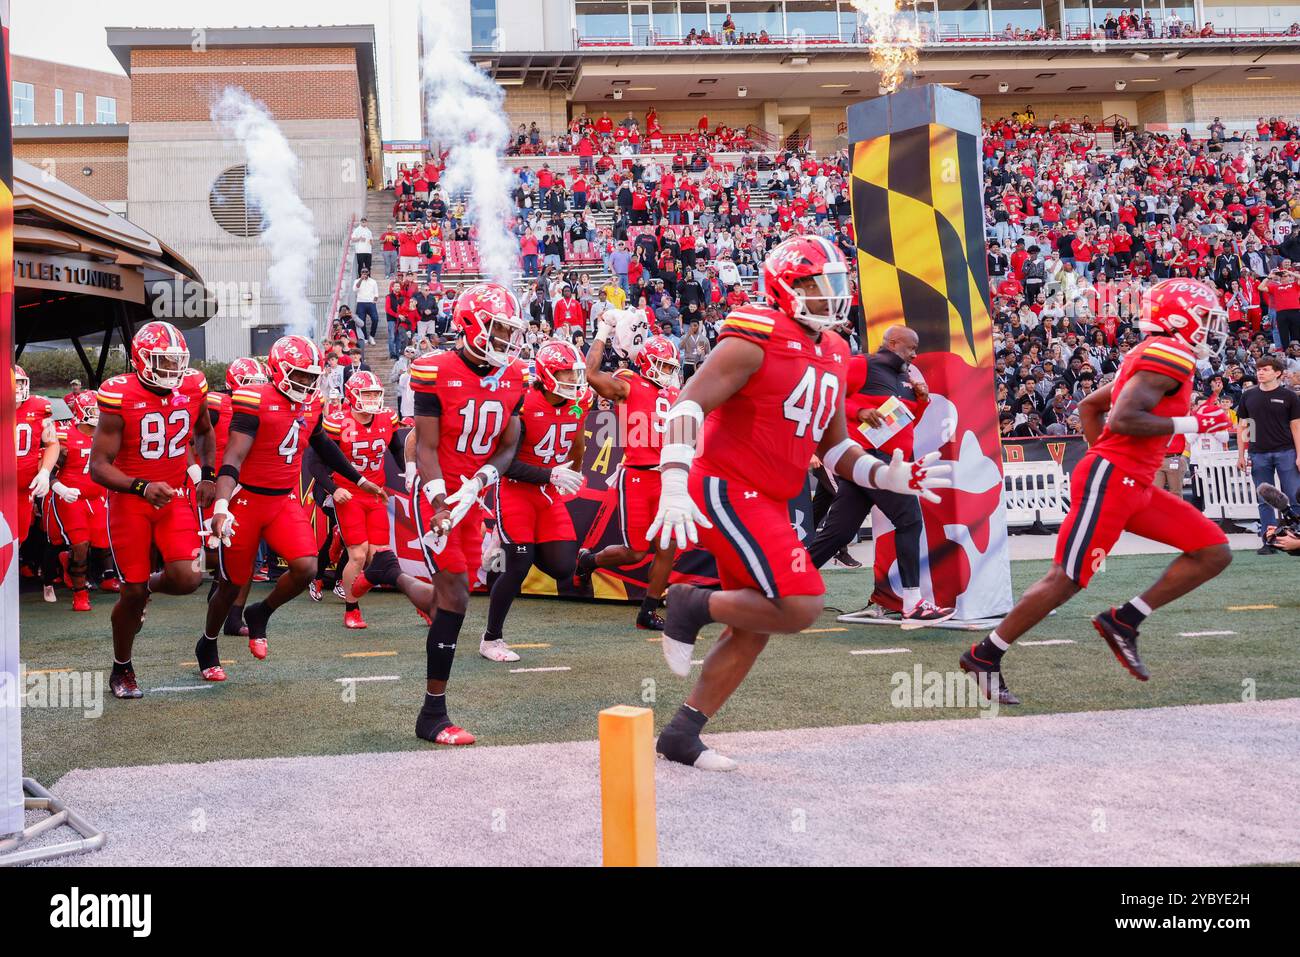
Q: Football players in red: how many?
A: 11